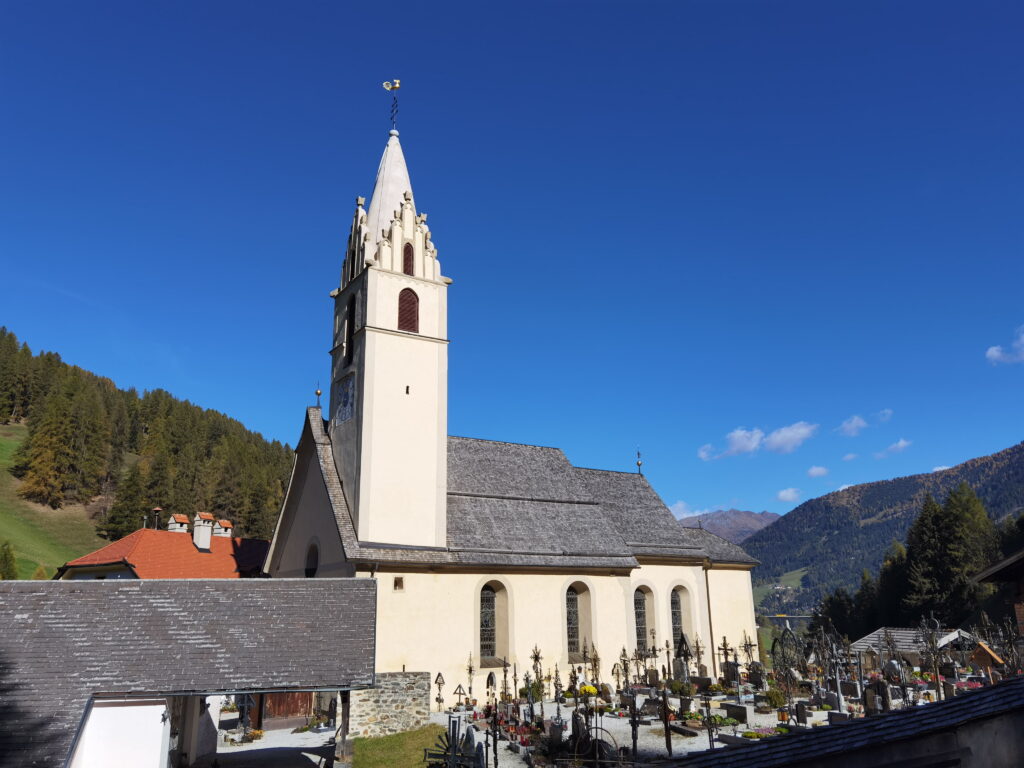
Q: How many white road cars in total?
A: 0